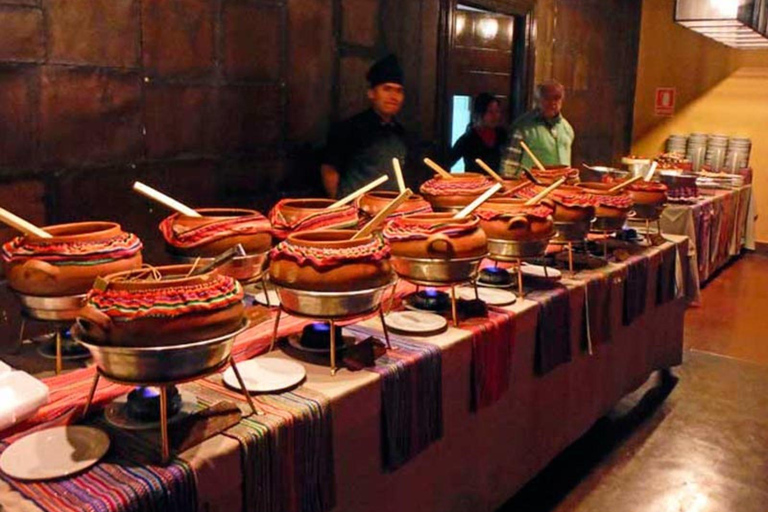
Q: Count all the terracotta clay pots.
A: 14